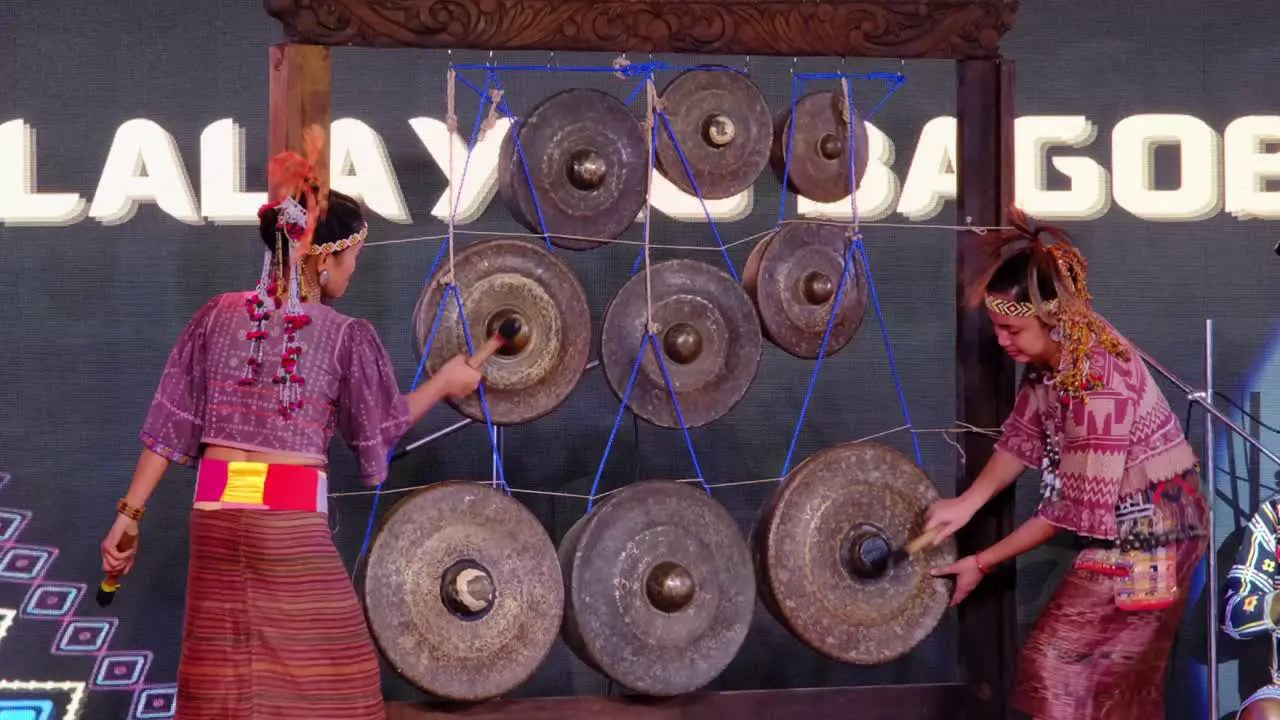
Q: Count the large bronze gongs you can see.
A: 9